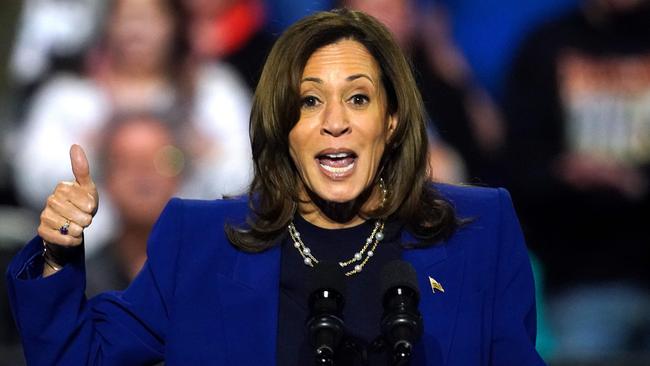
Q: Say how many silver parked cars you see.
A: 0